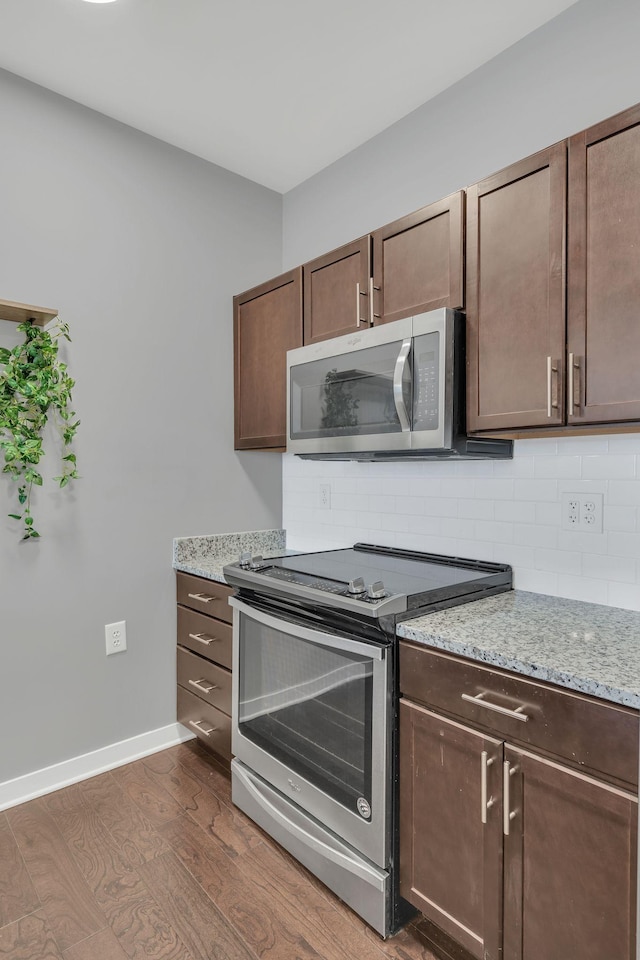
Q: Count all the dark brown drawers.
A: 5